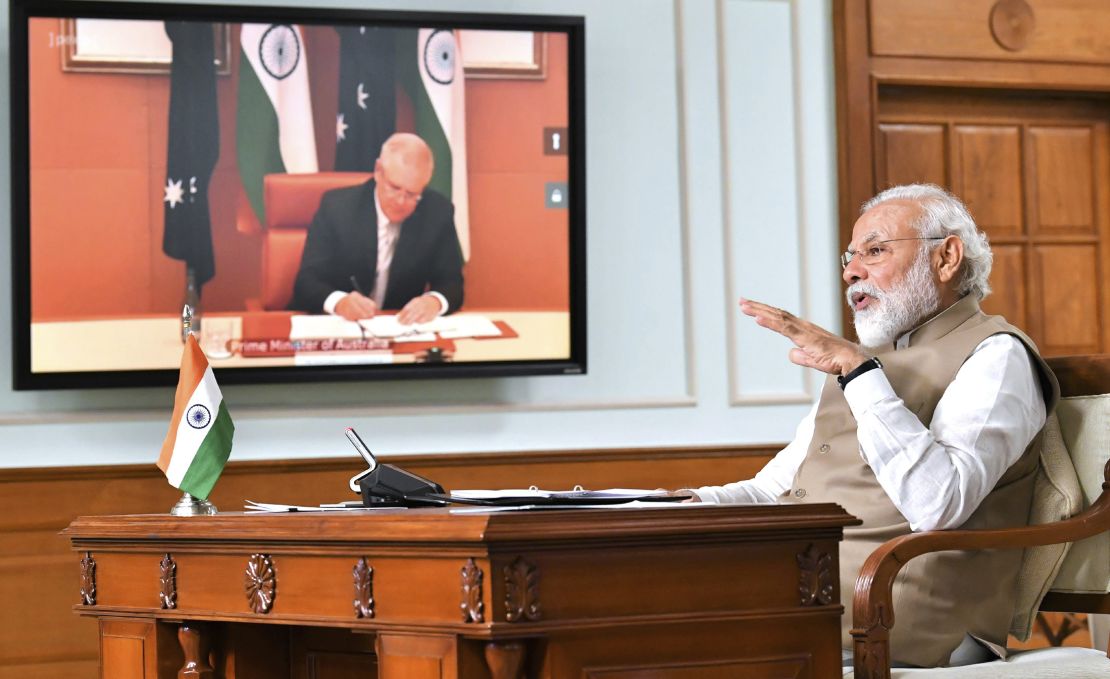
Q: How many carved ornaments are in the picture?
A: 7